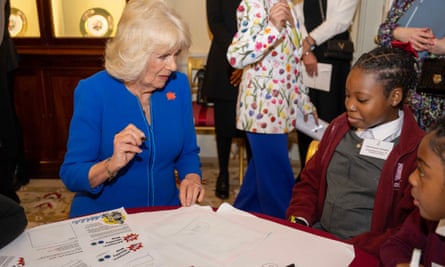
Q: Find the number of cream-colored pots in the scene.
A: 0